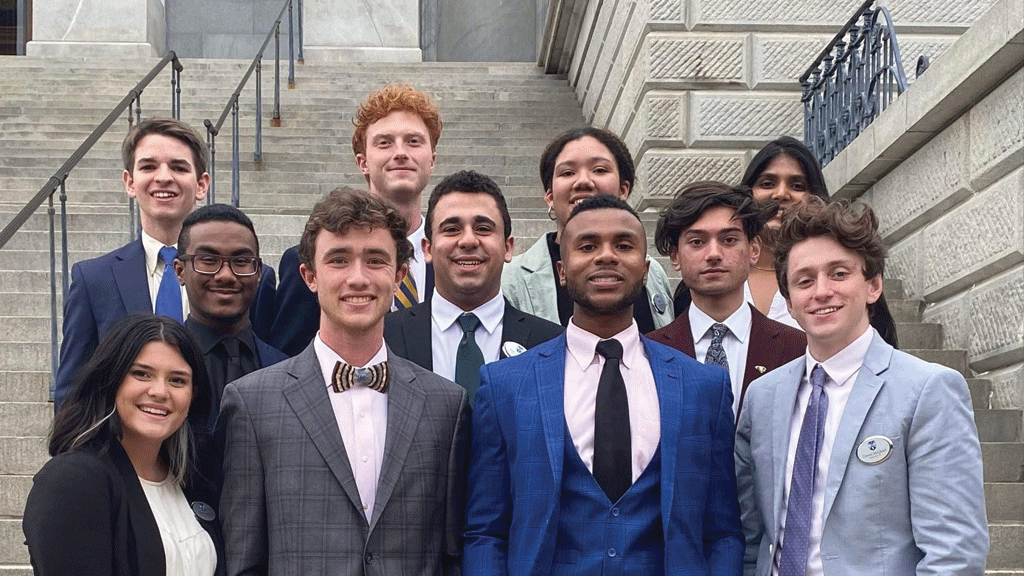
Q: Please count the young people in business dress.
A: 11